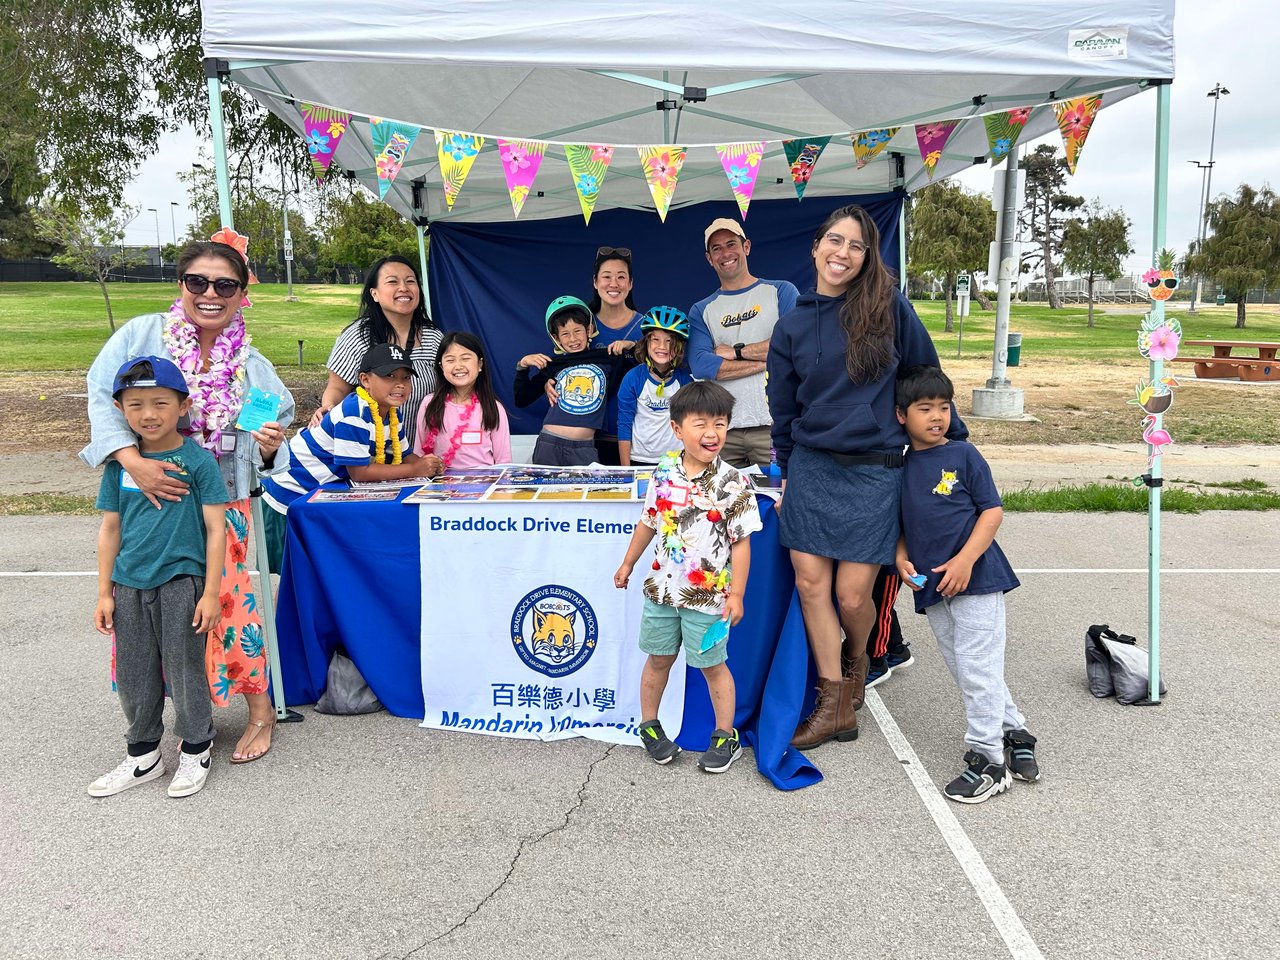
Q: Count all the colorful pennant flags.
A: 12